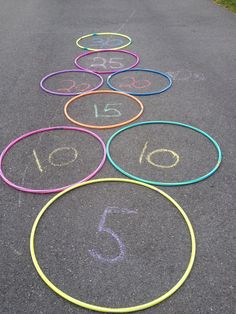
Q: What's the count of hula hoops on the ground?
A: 8